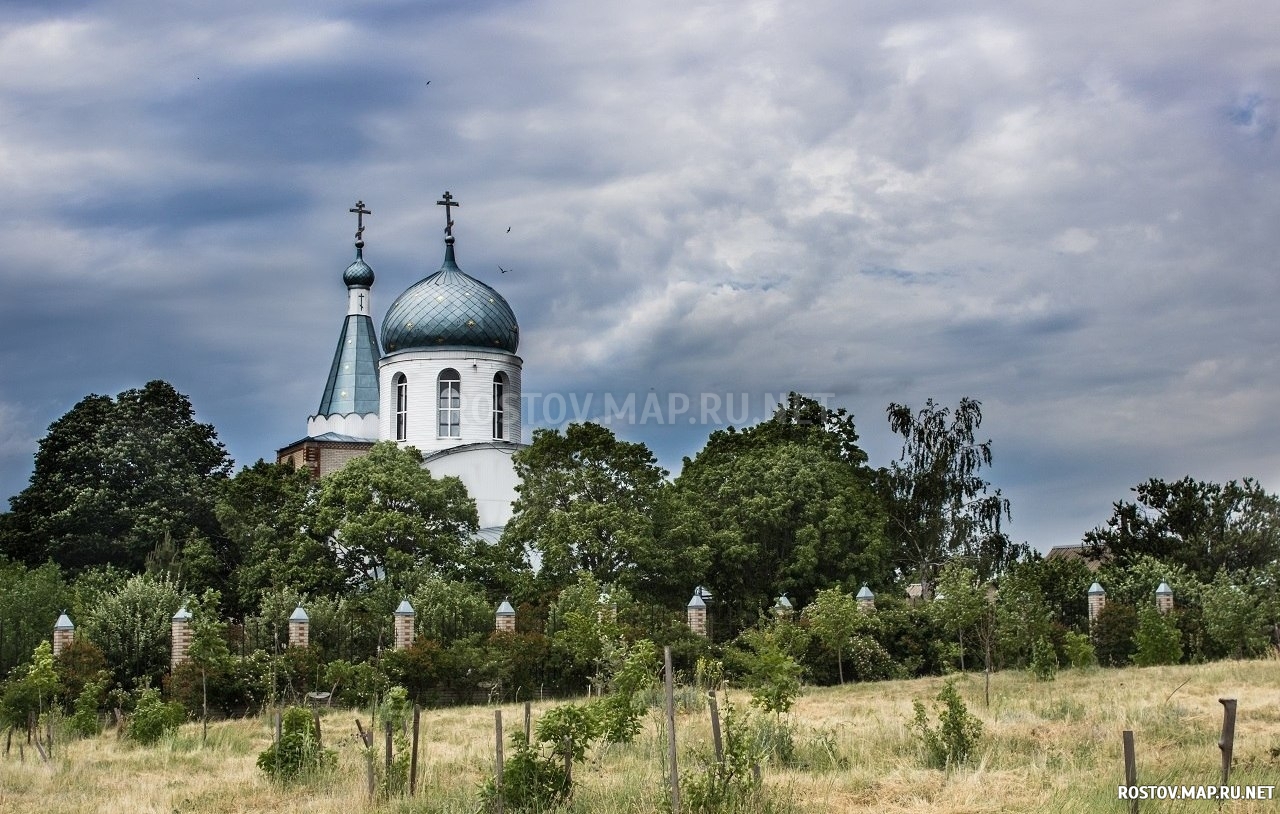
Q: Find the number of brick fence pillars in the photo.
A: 11